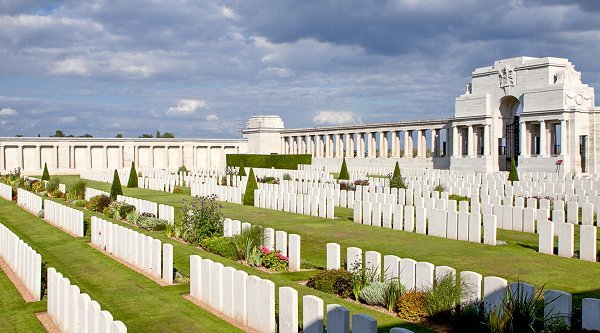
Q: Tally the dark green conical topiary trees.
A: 8